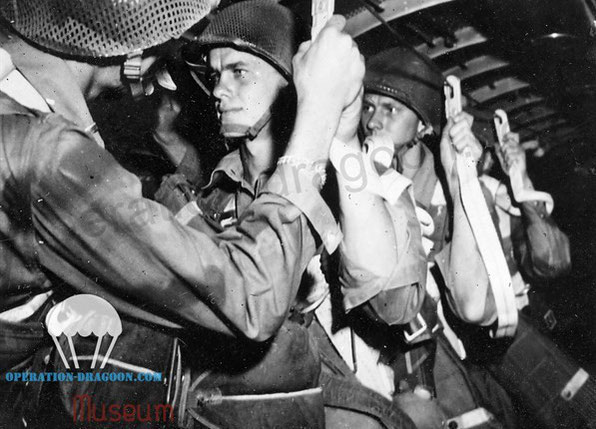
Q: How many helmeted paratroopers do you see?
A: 3